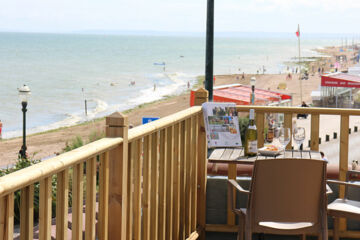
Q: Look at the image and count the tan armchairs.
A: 2